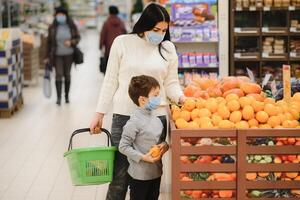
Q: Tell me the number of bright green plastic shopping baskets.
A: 1